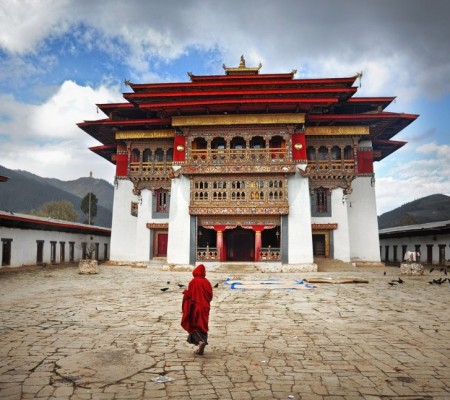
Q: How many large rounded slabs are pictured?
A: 1